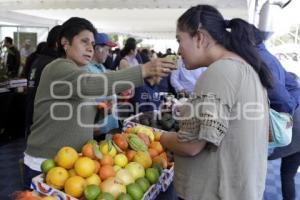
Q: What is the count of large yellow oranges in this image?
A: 4